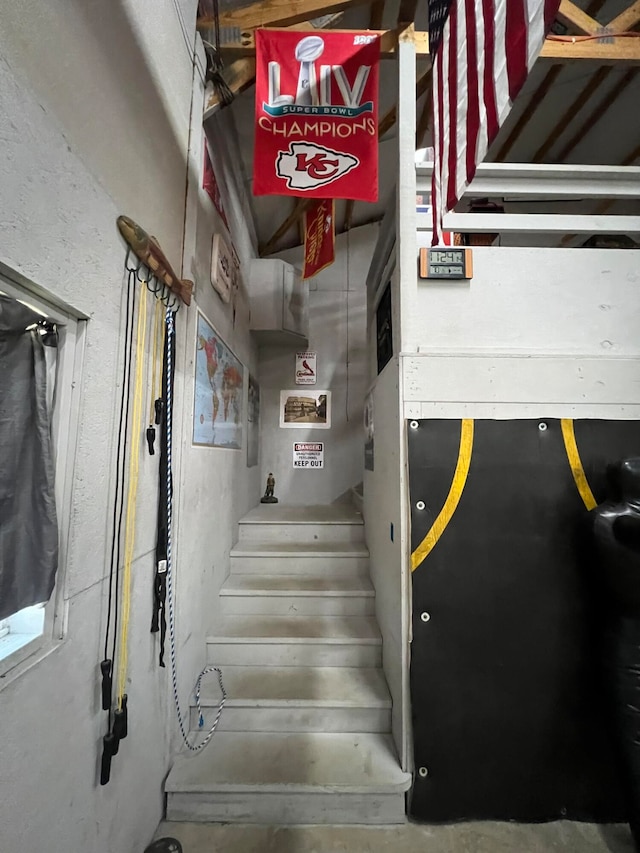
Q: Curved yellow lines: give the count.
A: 2